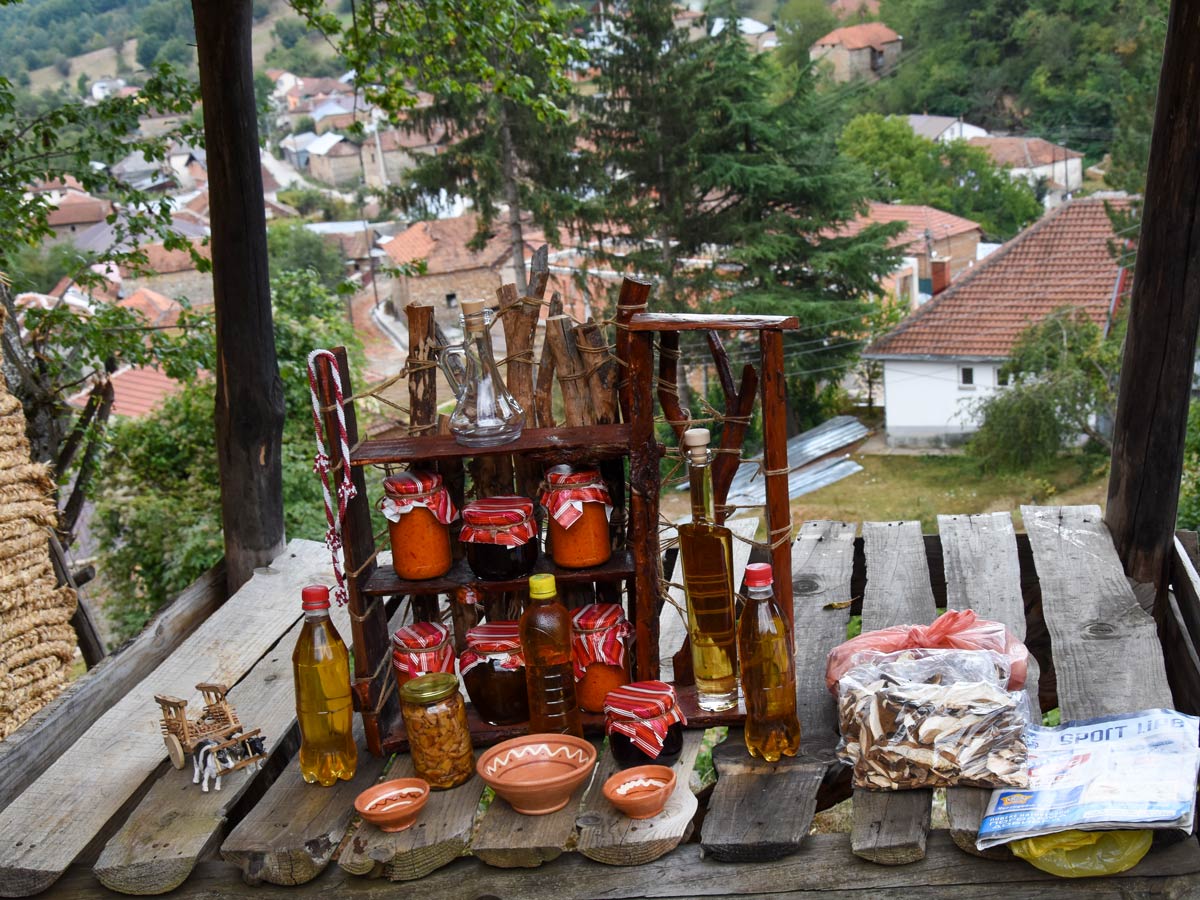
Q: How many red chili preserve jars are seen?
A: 4